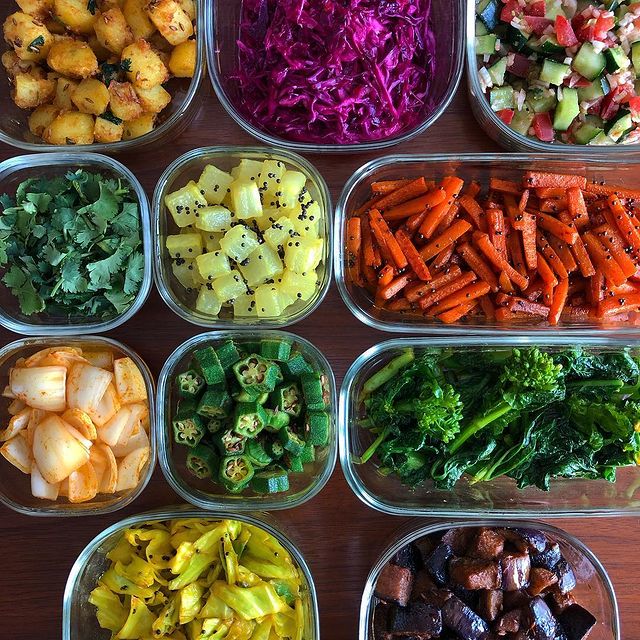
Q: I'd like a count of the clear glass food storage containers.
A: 11